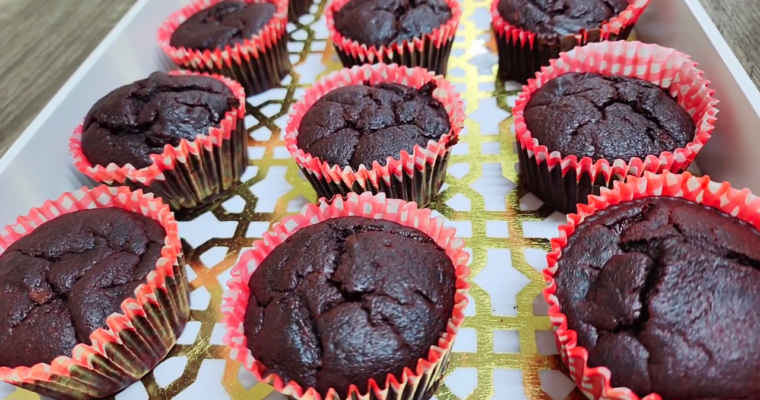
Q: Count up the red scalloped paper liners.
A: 9